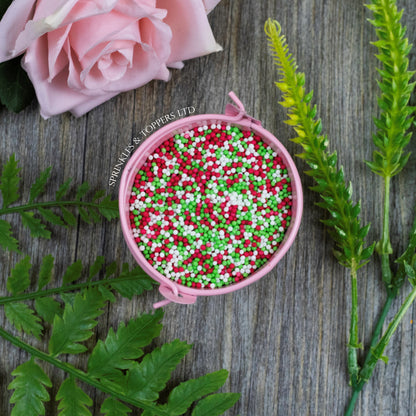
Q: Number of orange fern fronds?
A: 0